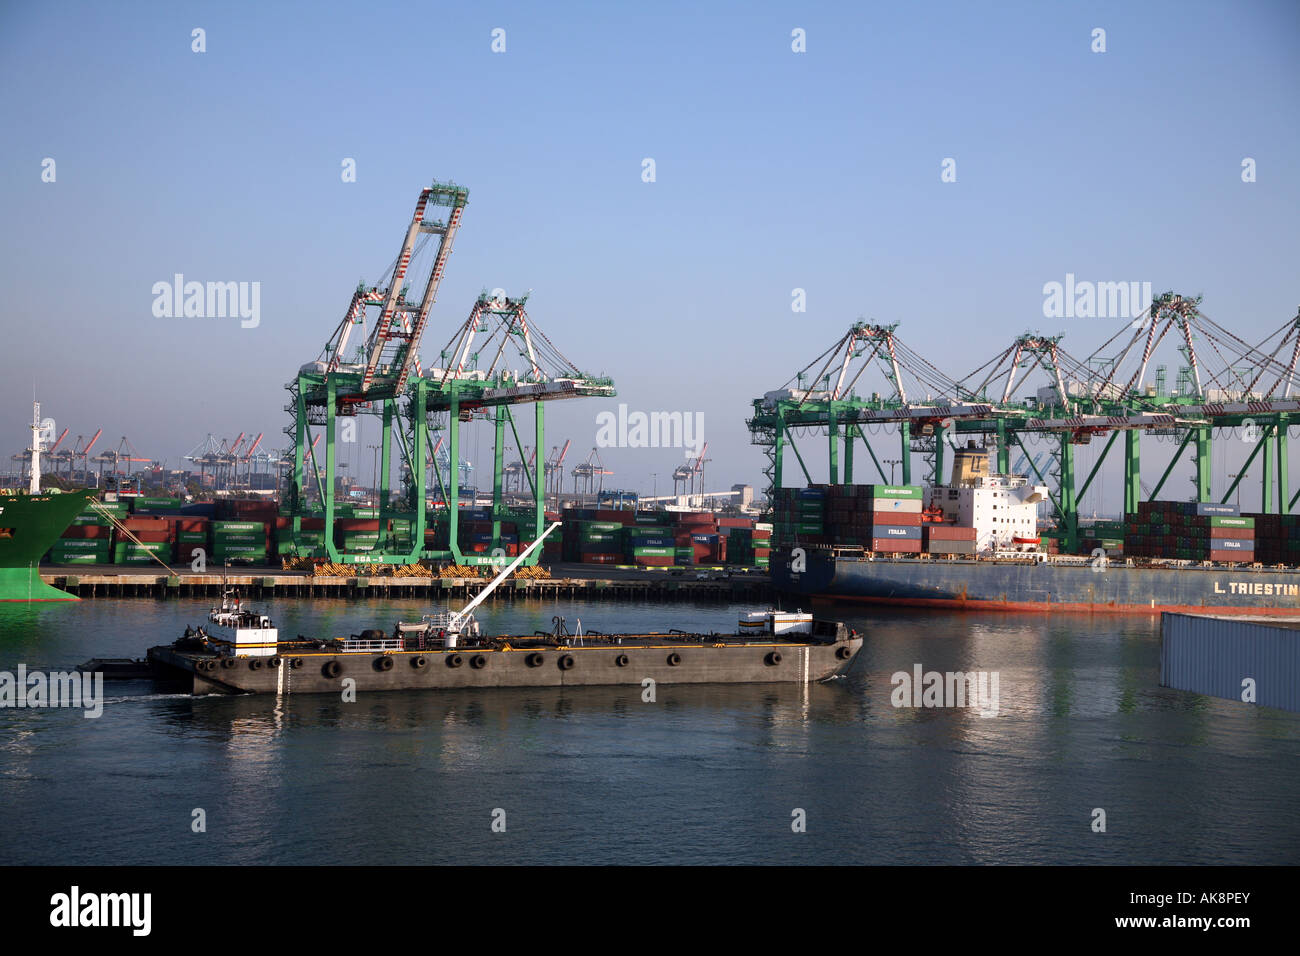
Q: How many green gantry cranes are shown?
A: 6